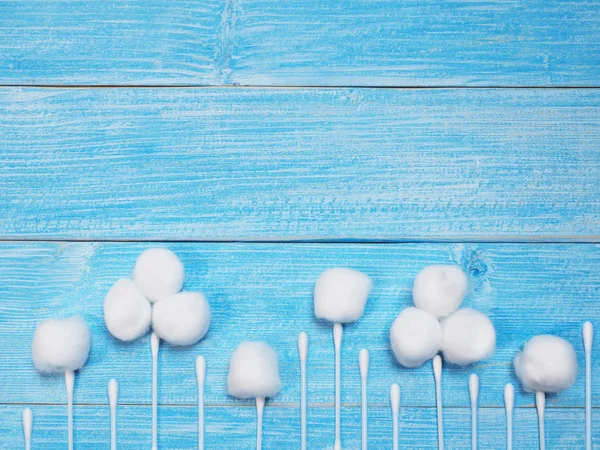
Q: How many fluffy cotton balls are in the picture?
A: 10